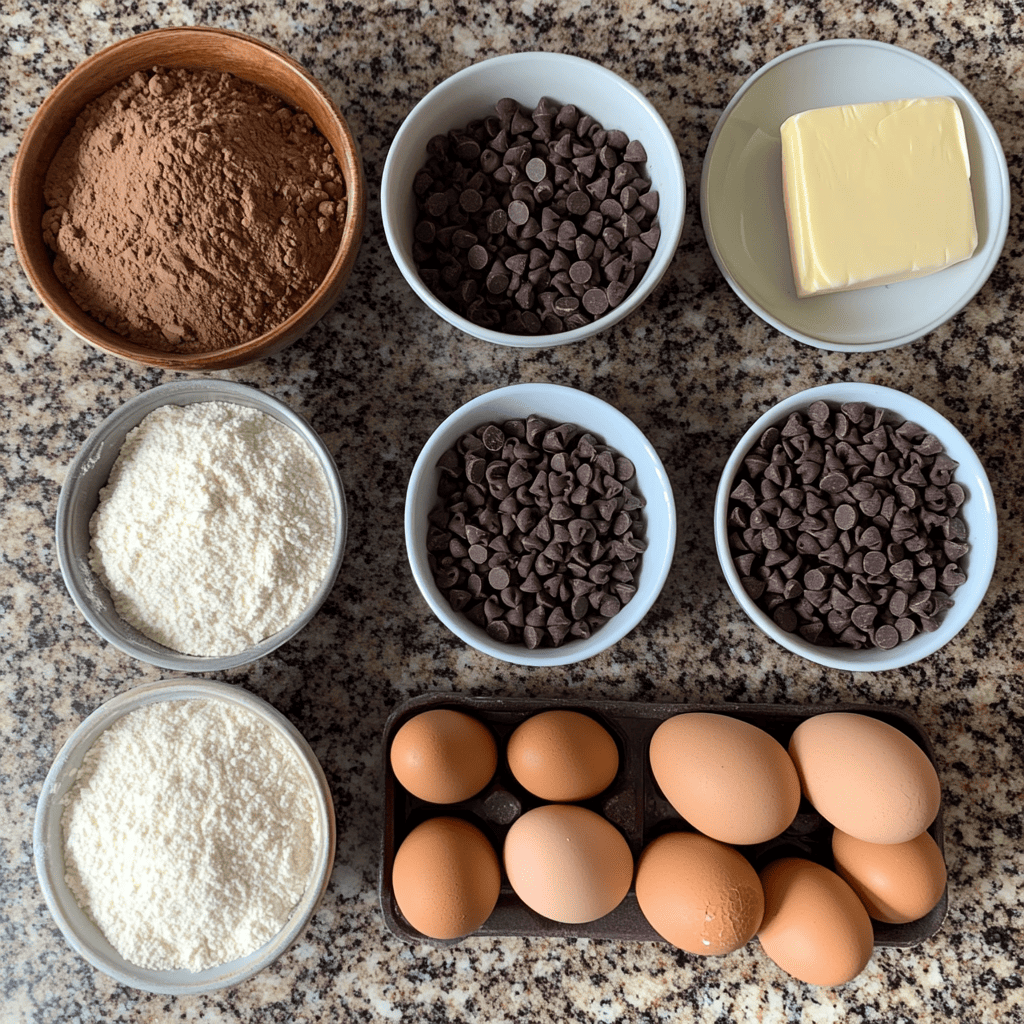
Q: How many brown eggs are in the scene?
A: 9